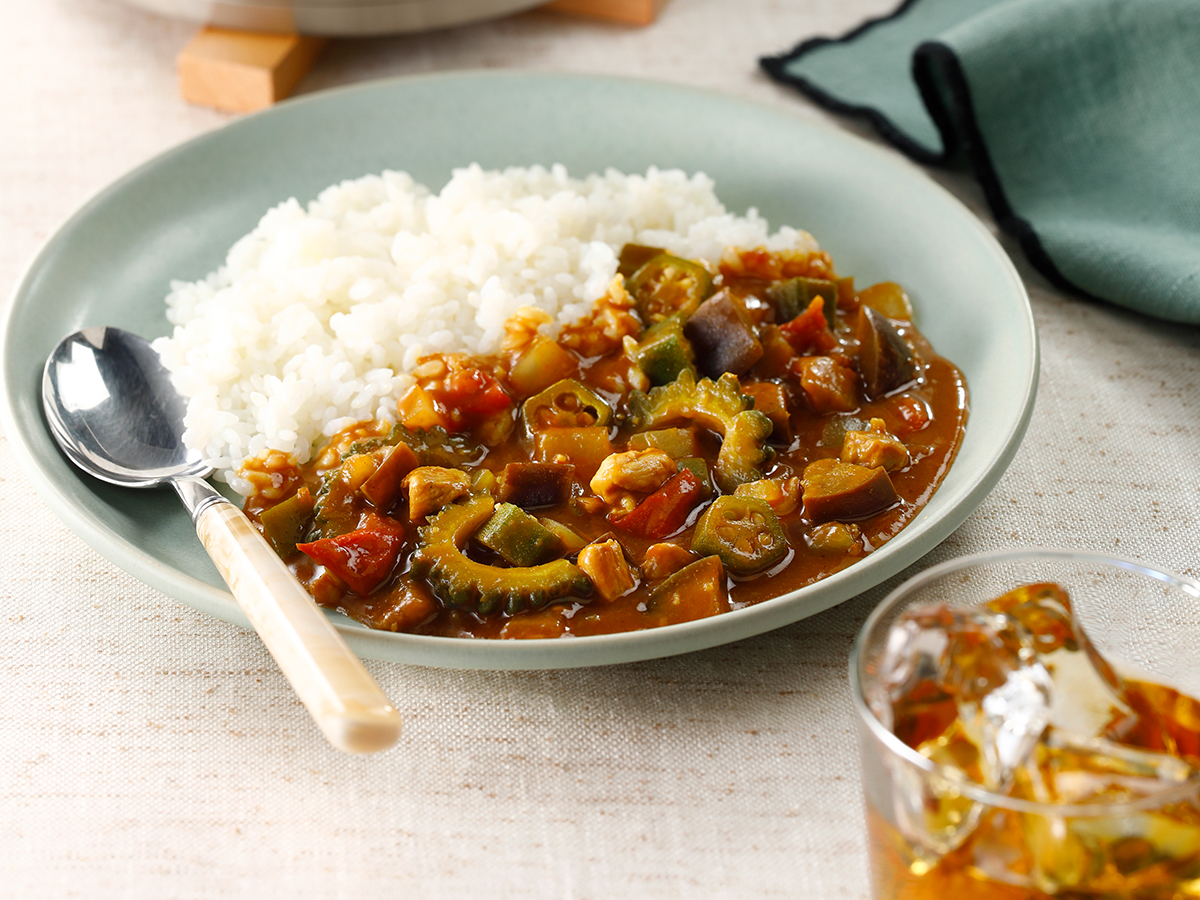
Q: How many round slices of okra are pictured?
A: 3